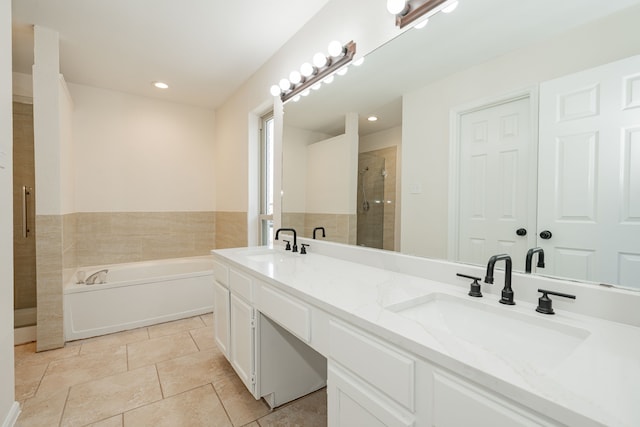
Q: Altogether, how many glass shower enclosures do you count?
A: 1